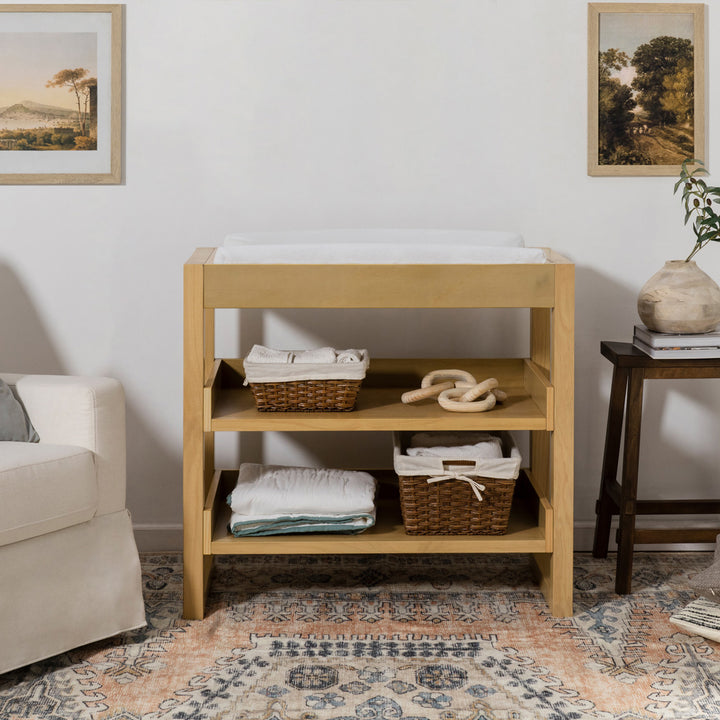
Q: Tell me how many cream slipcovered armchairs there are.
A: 1